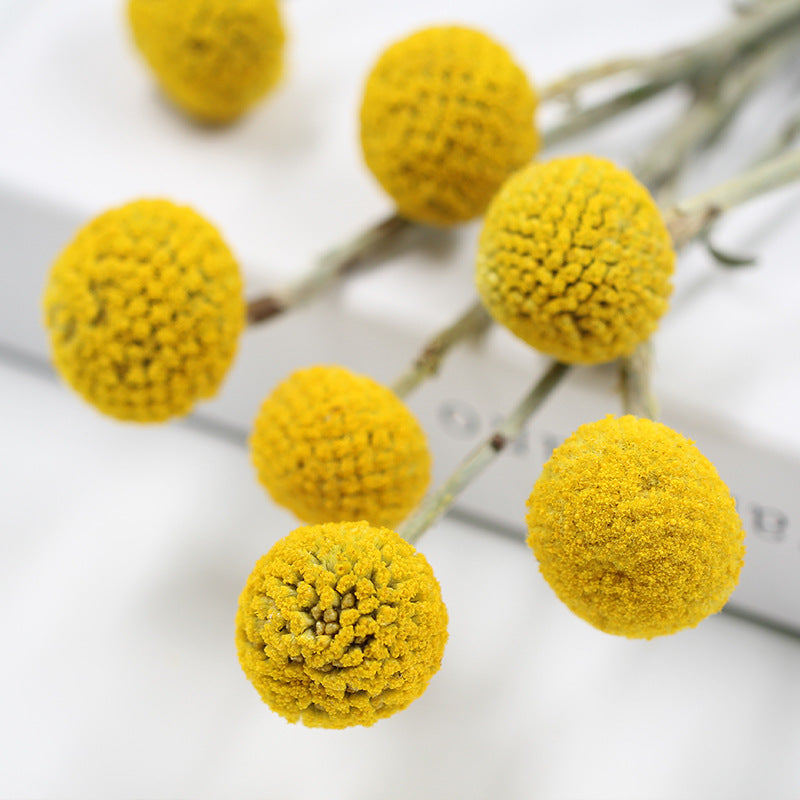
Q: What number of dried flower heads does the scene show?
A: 7